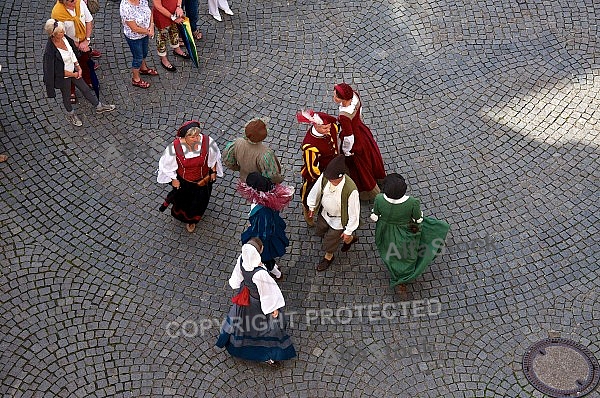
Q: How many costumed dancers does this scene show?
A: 8